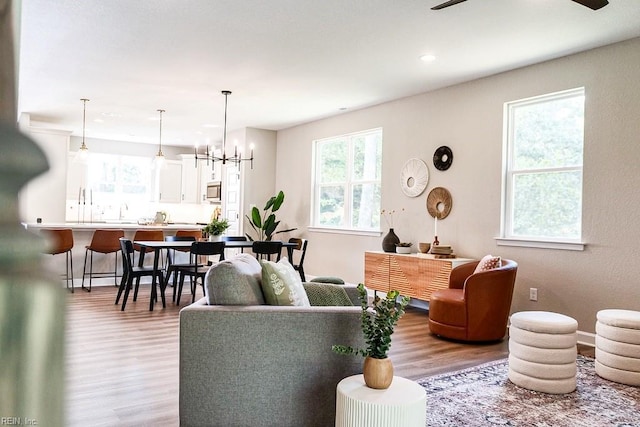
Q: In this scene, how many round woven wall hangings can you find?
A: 3